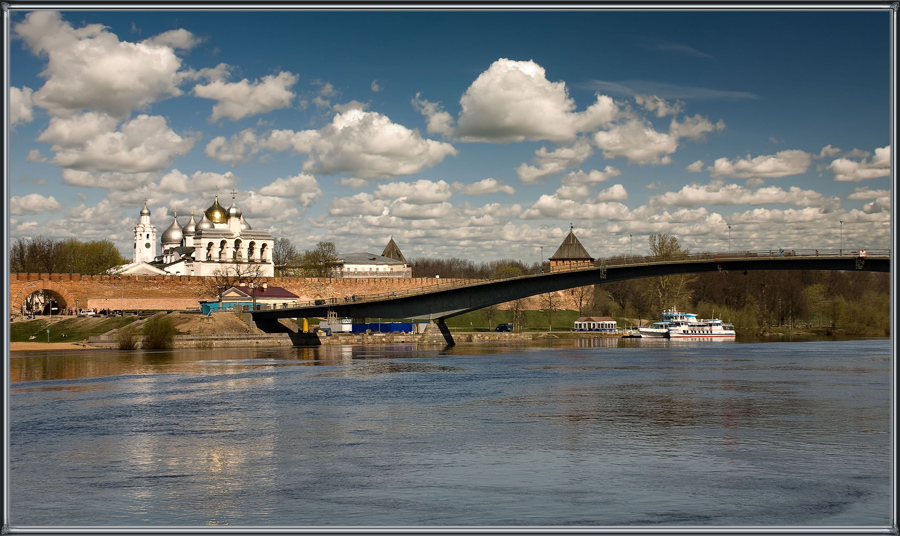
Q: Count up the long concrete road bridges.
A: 1